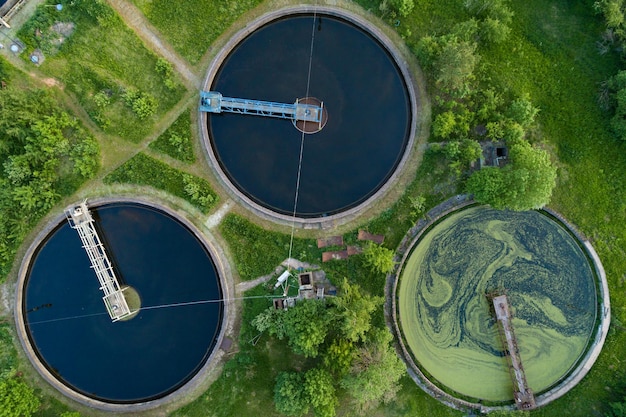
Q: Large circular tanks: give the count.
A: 3